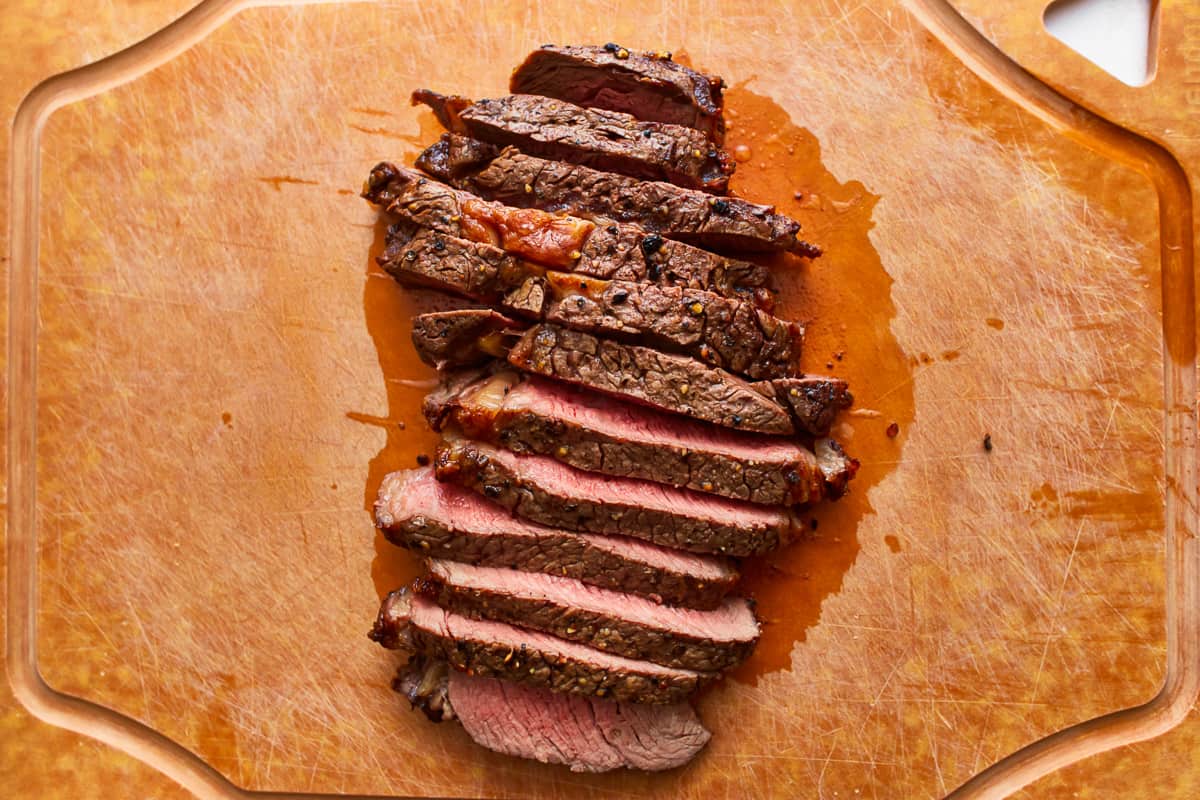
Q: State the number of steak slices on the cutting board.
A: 12